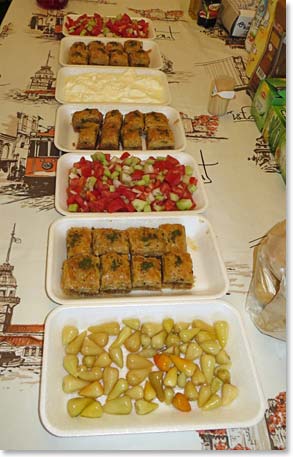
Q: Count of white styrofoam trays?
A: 7